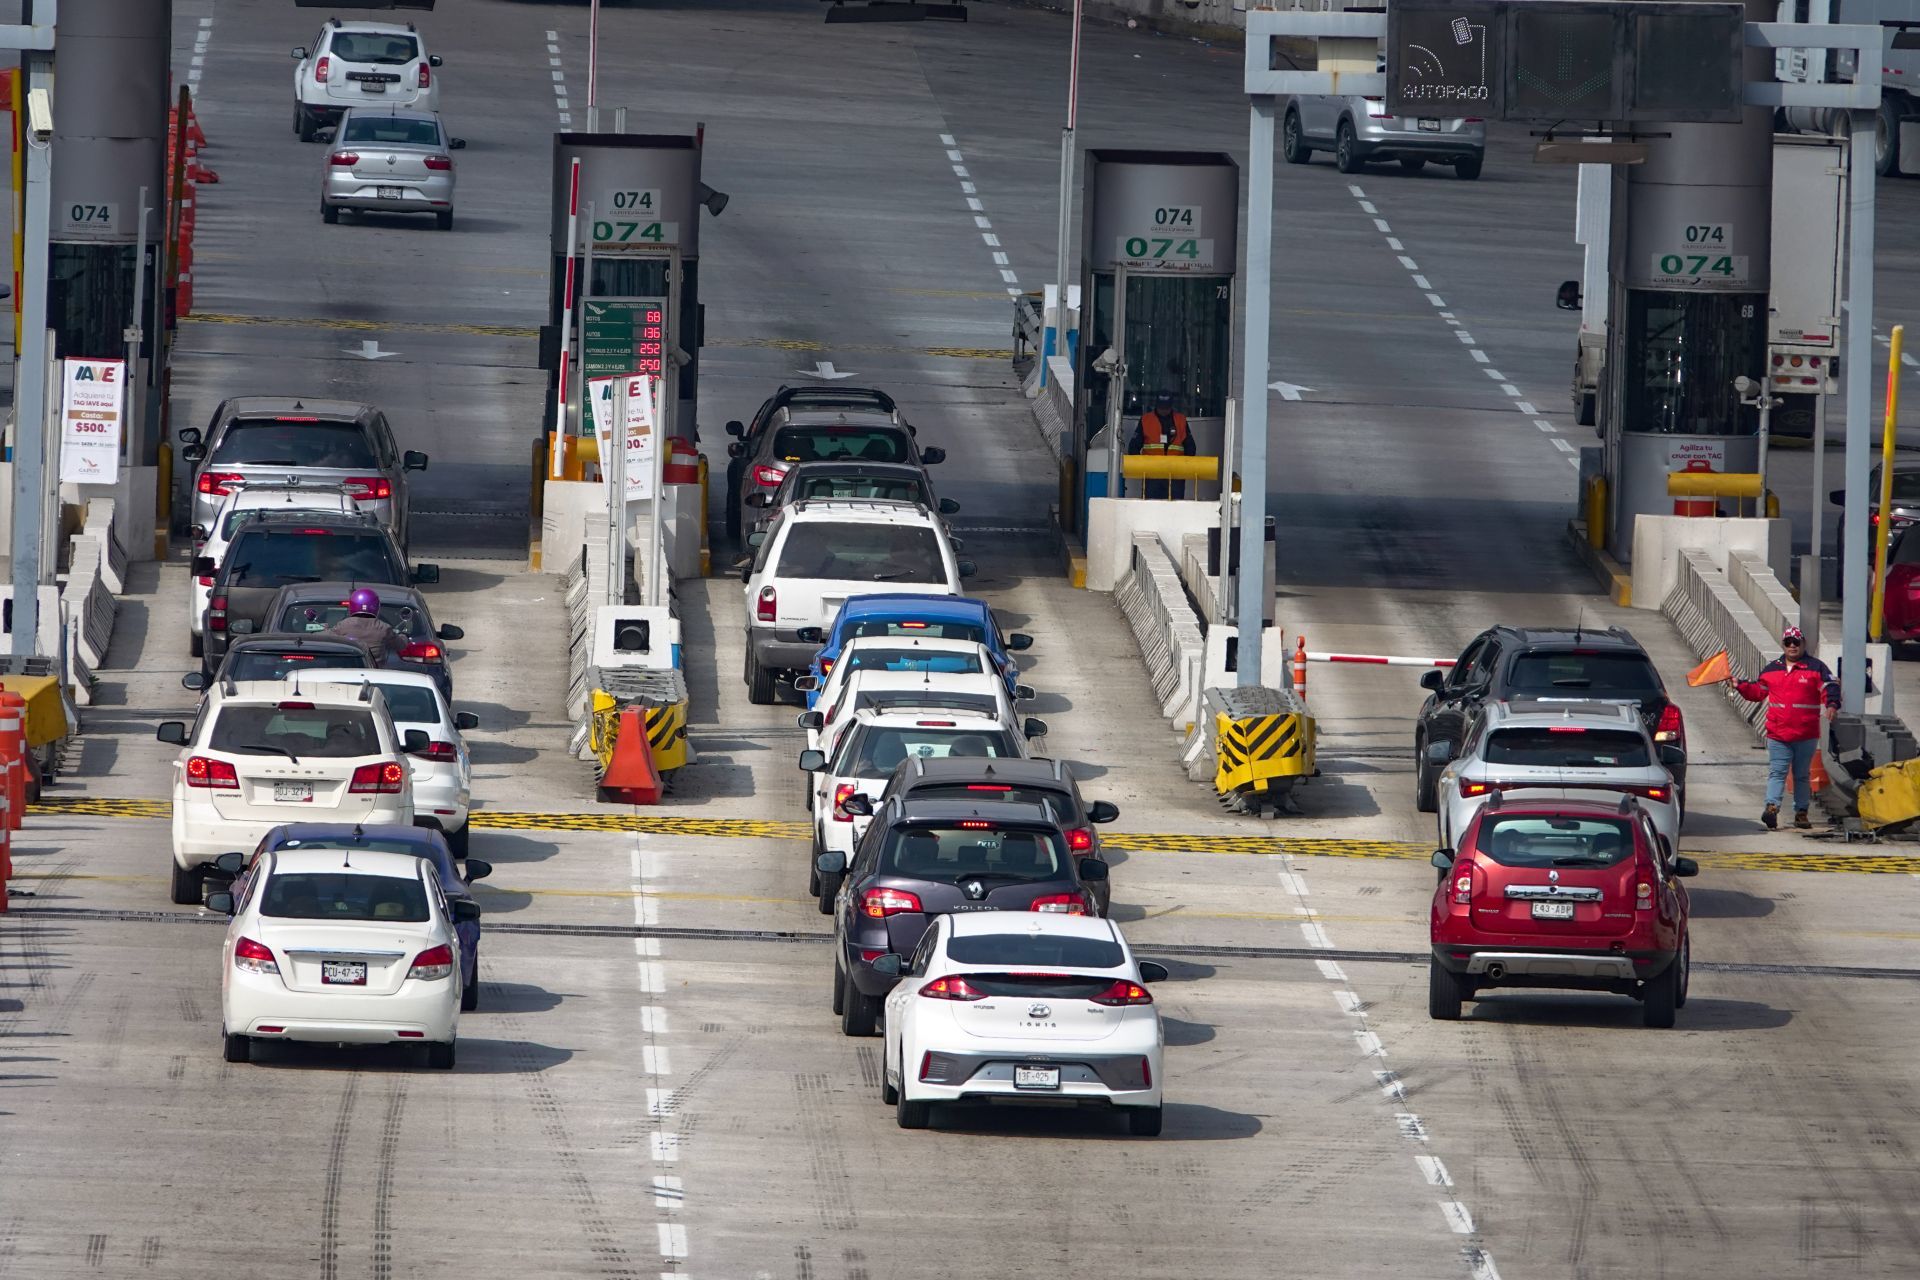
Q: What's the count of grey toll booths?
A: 4